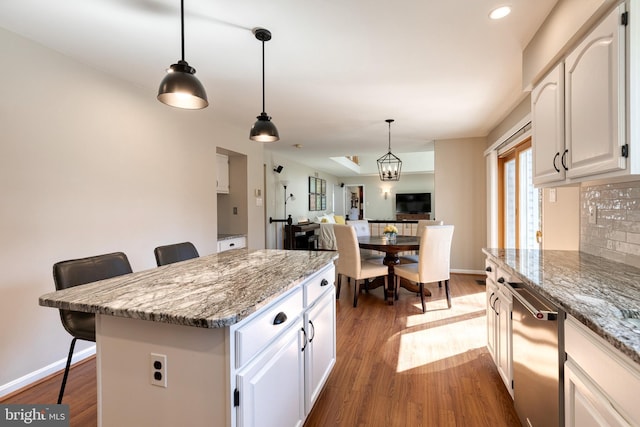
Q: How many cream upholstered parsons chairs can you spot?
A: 4